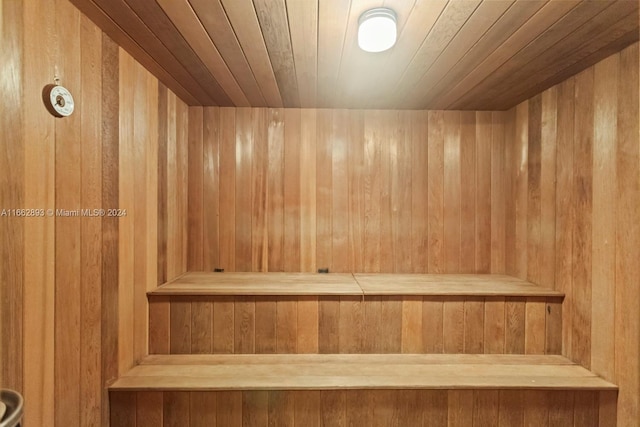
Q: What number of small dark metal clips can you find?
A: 2